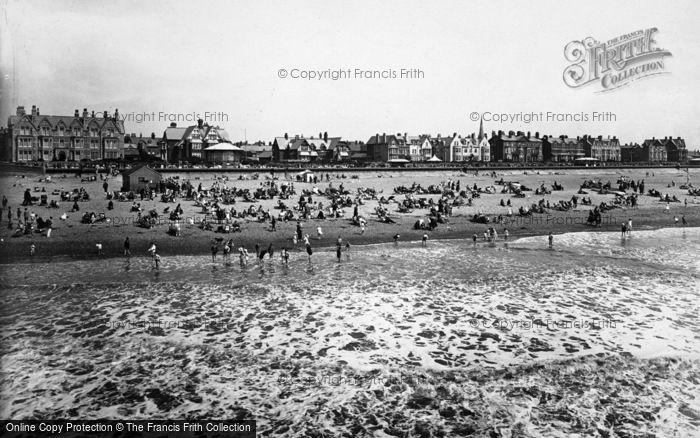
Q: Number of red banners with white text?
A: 0